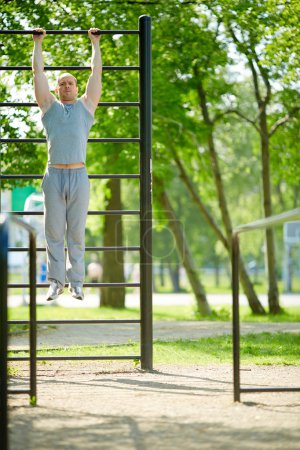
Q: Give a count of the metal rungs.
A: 10